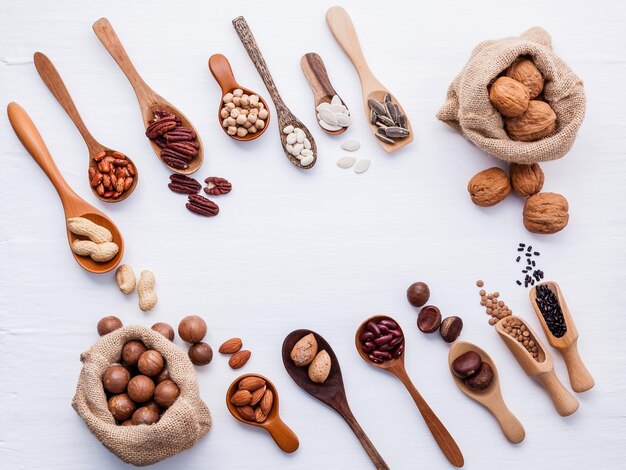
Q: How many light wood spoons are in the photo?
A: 4